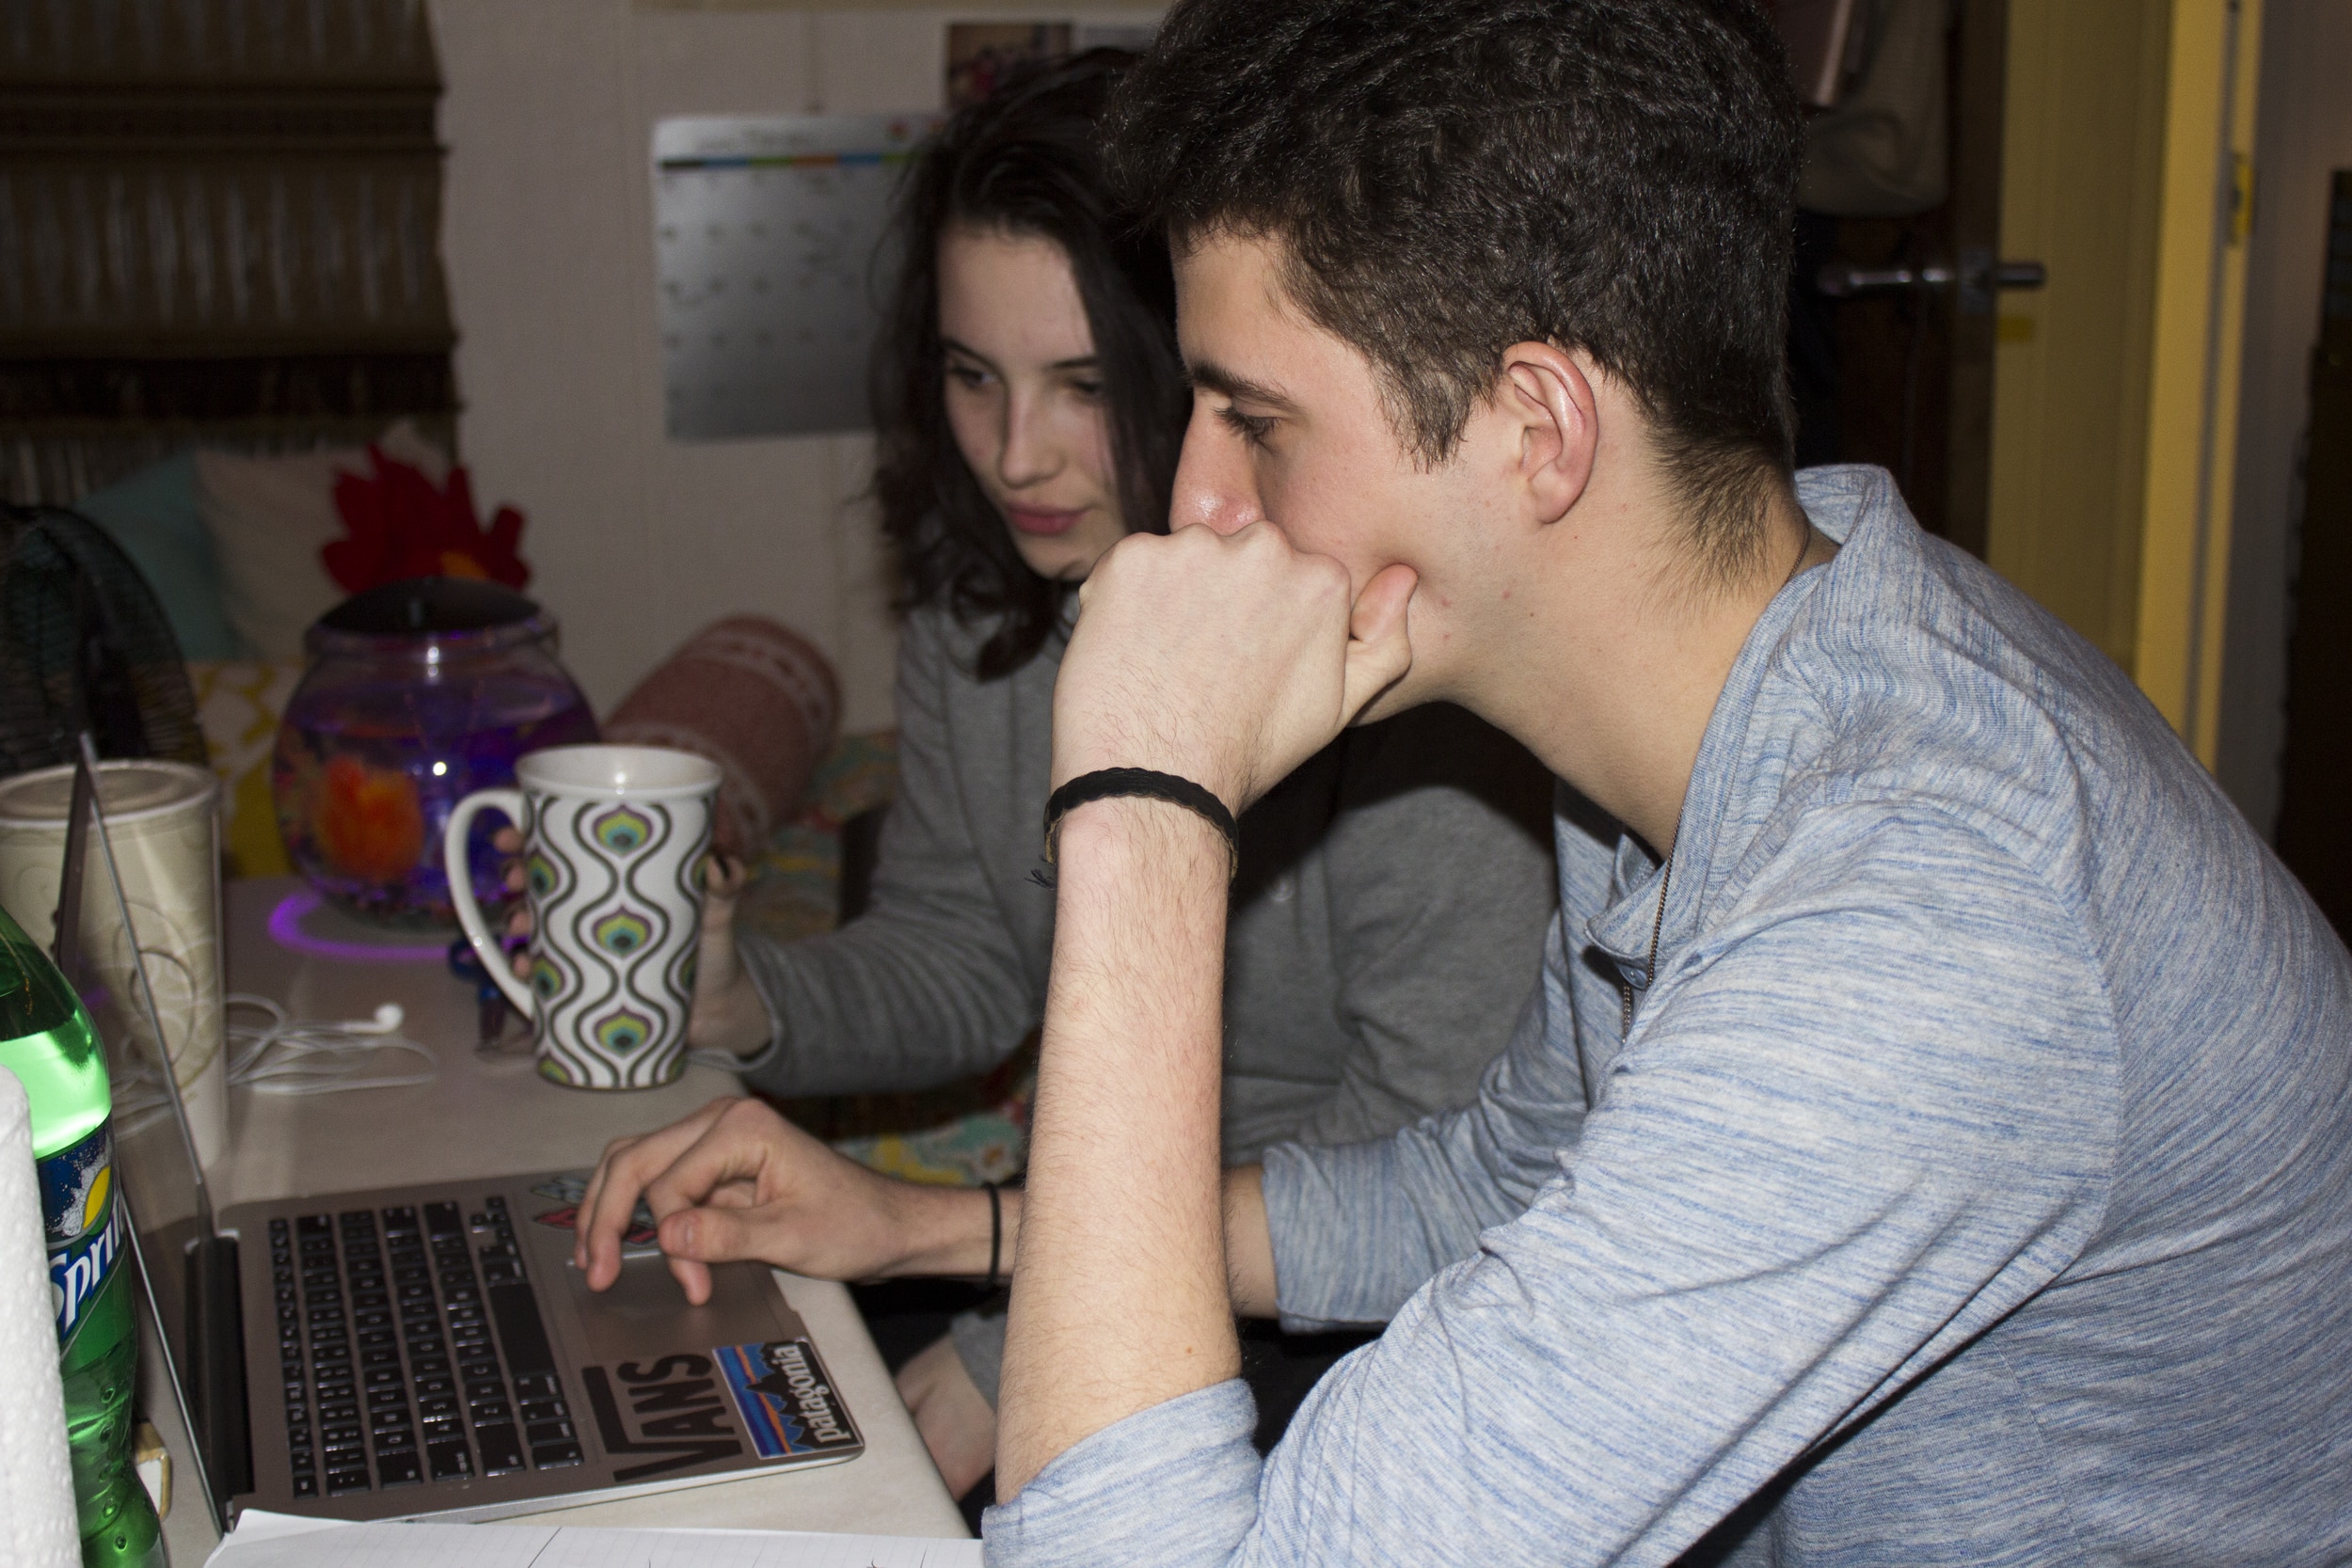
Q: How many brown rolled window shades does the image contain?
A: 1